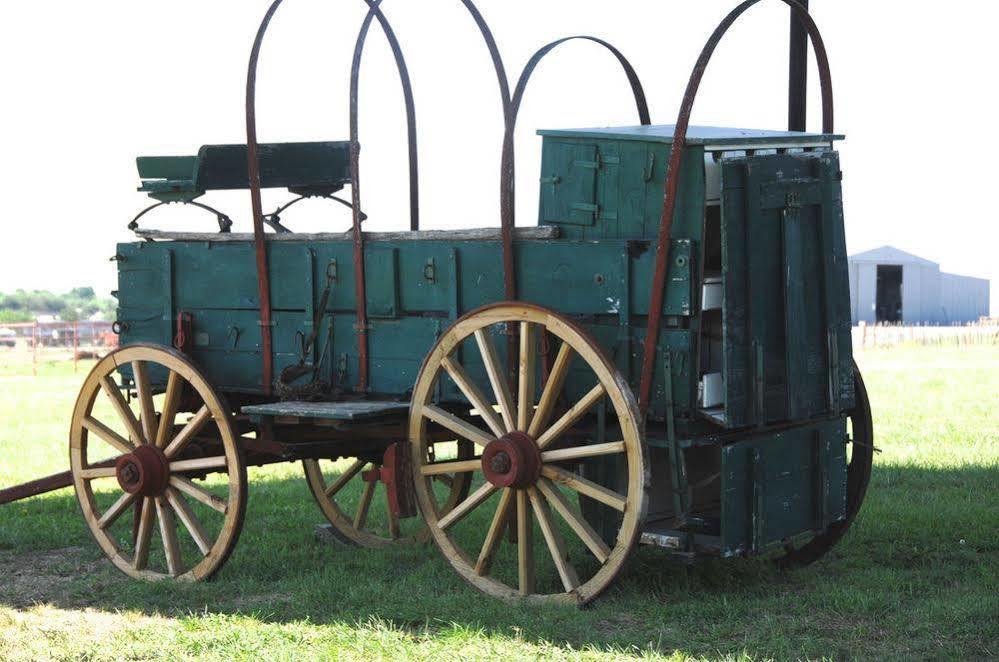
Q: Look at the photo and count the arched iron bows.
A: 4